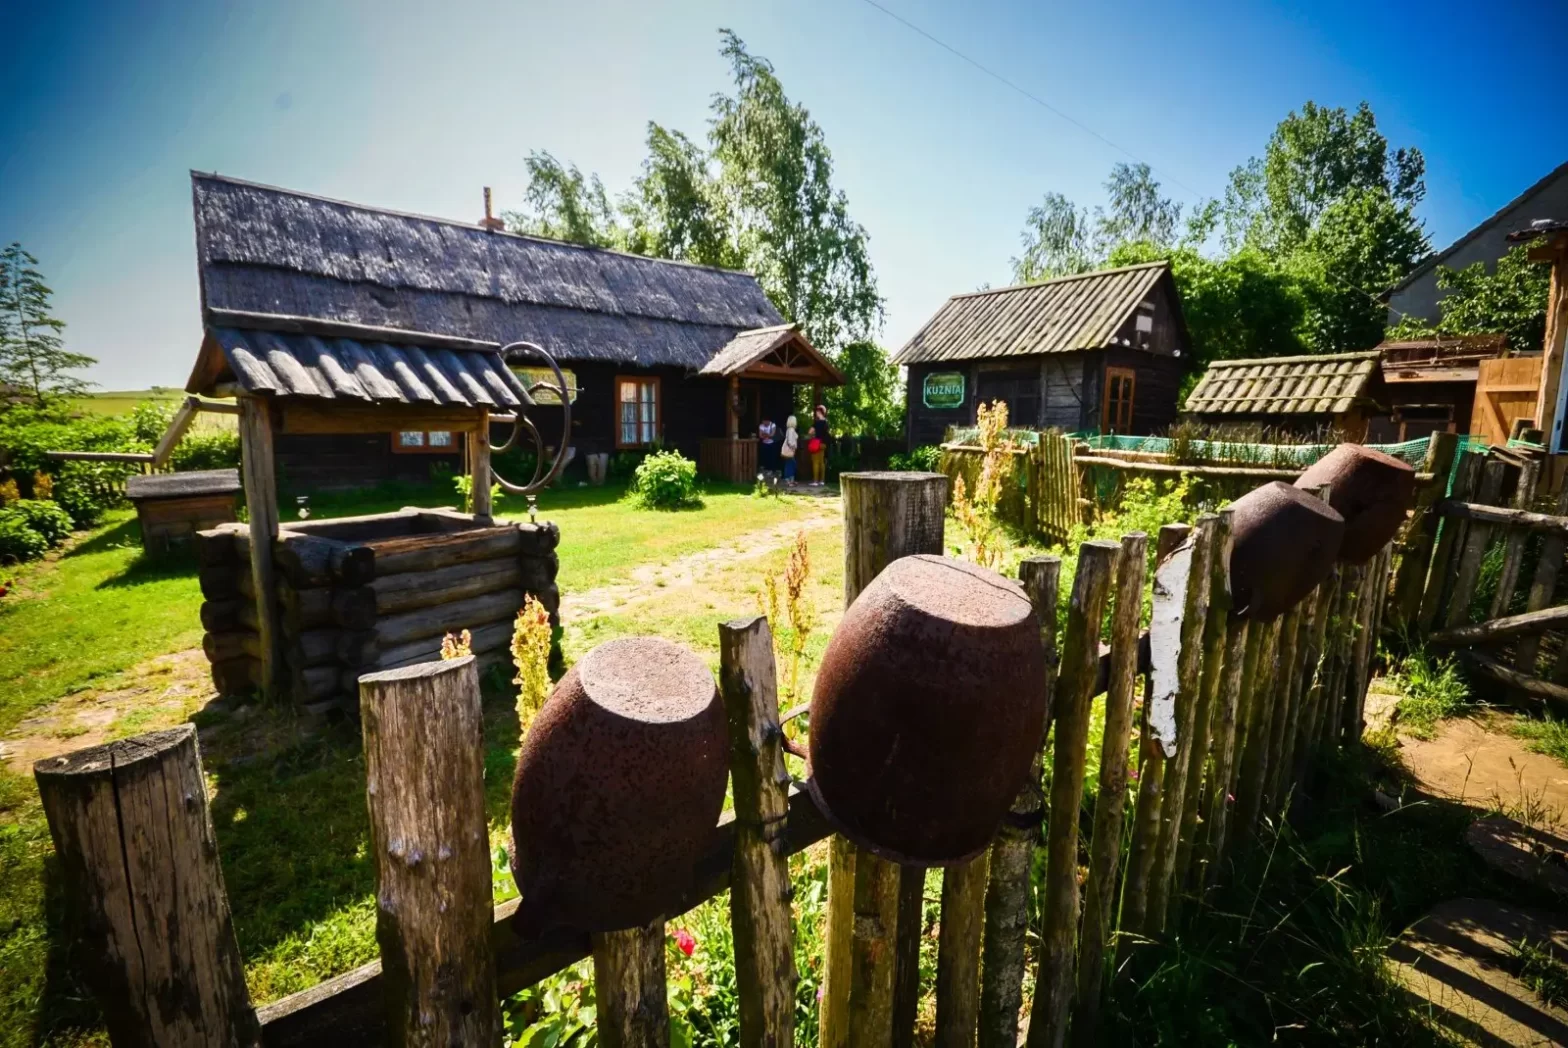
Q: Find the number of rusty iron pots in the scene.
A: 4